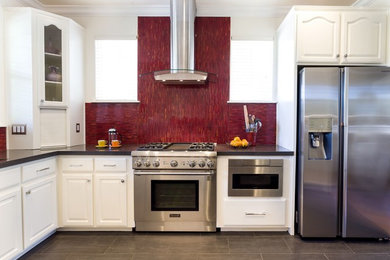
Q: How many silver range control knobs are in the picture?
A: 7